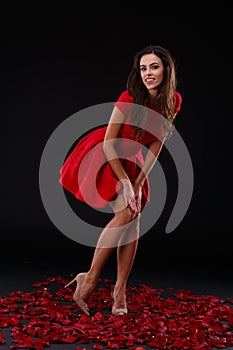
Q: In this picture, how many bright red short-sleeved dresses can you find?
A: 1